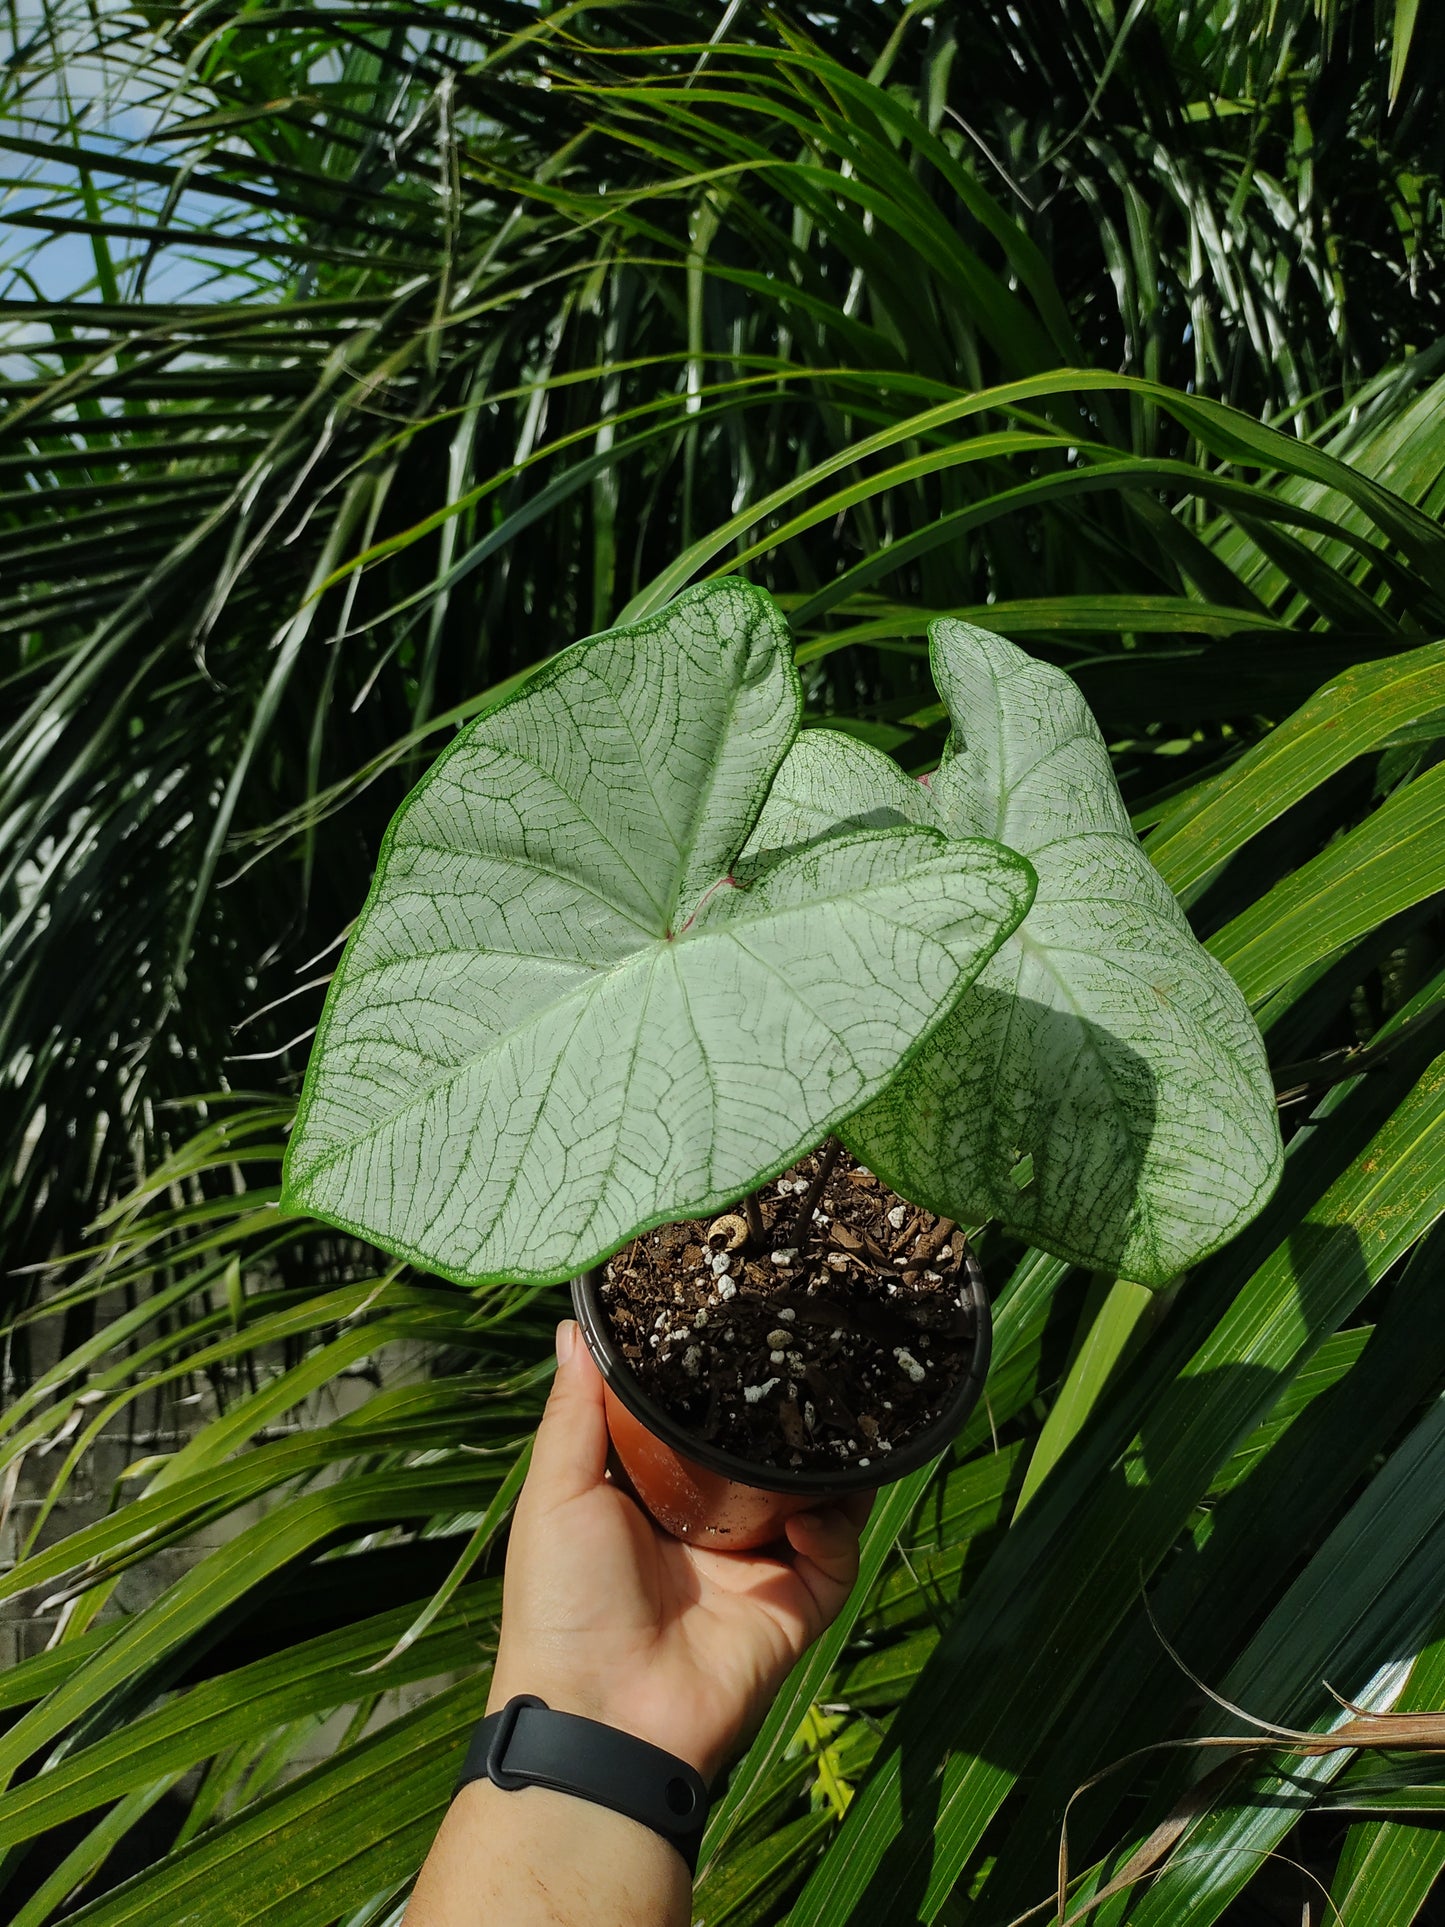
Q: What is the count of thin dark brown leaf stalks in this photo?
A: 2